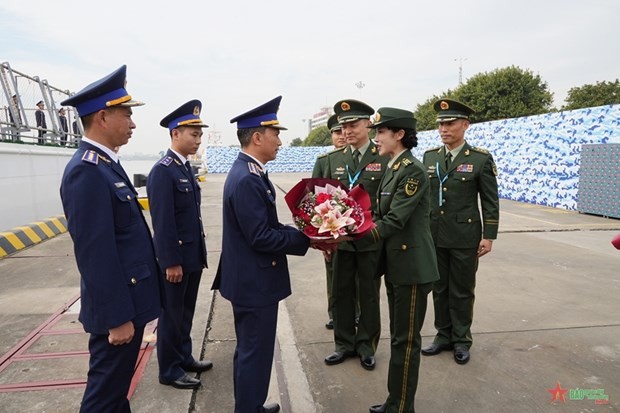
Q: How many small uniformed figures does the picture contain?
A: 4